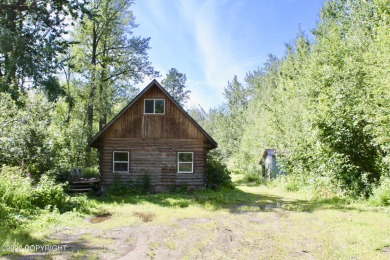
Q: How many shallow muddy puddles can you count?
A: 2